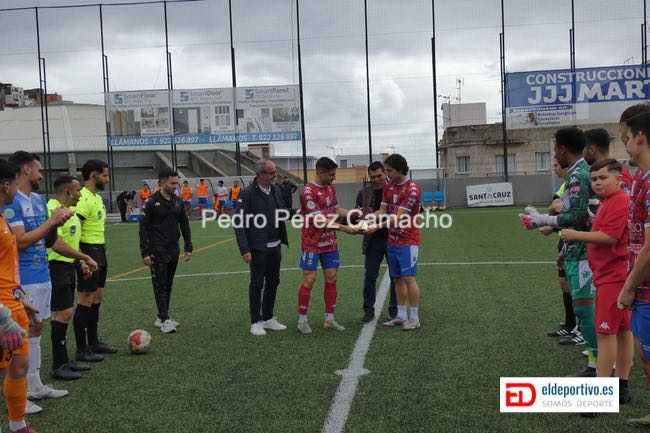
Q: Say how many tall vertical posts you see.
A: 10